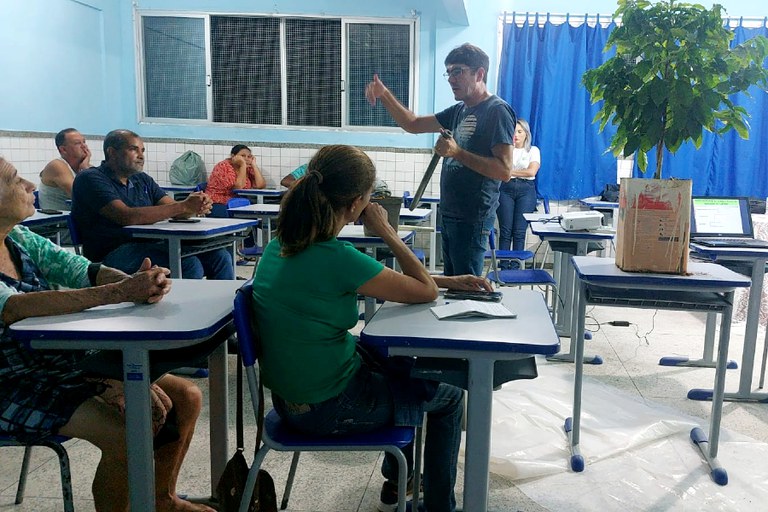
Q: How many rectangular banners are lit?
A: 0